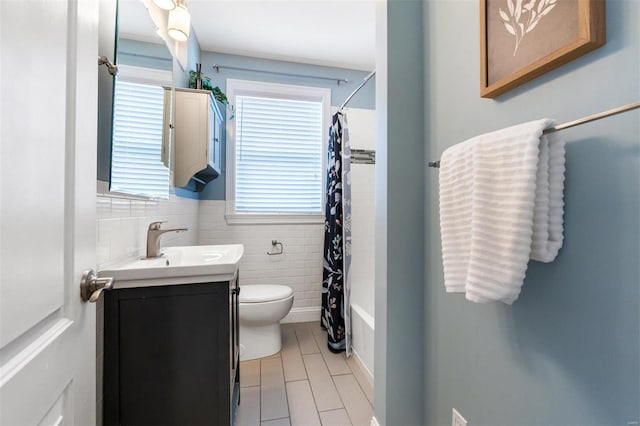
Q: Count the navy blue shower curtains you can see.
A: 1